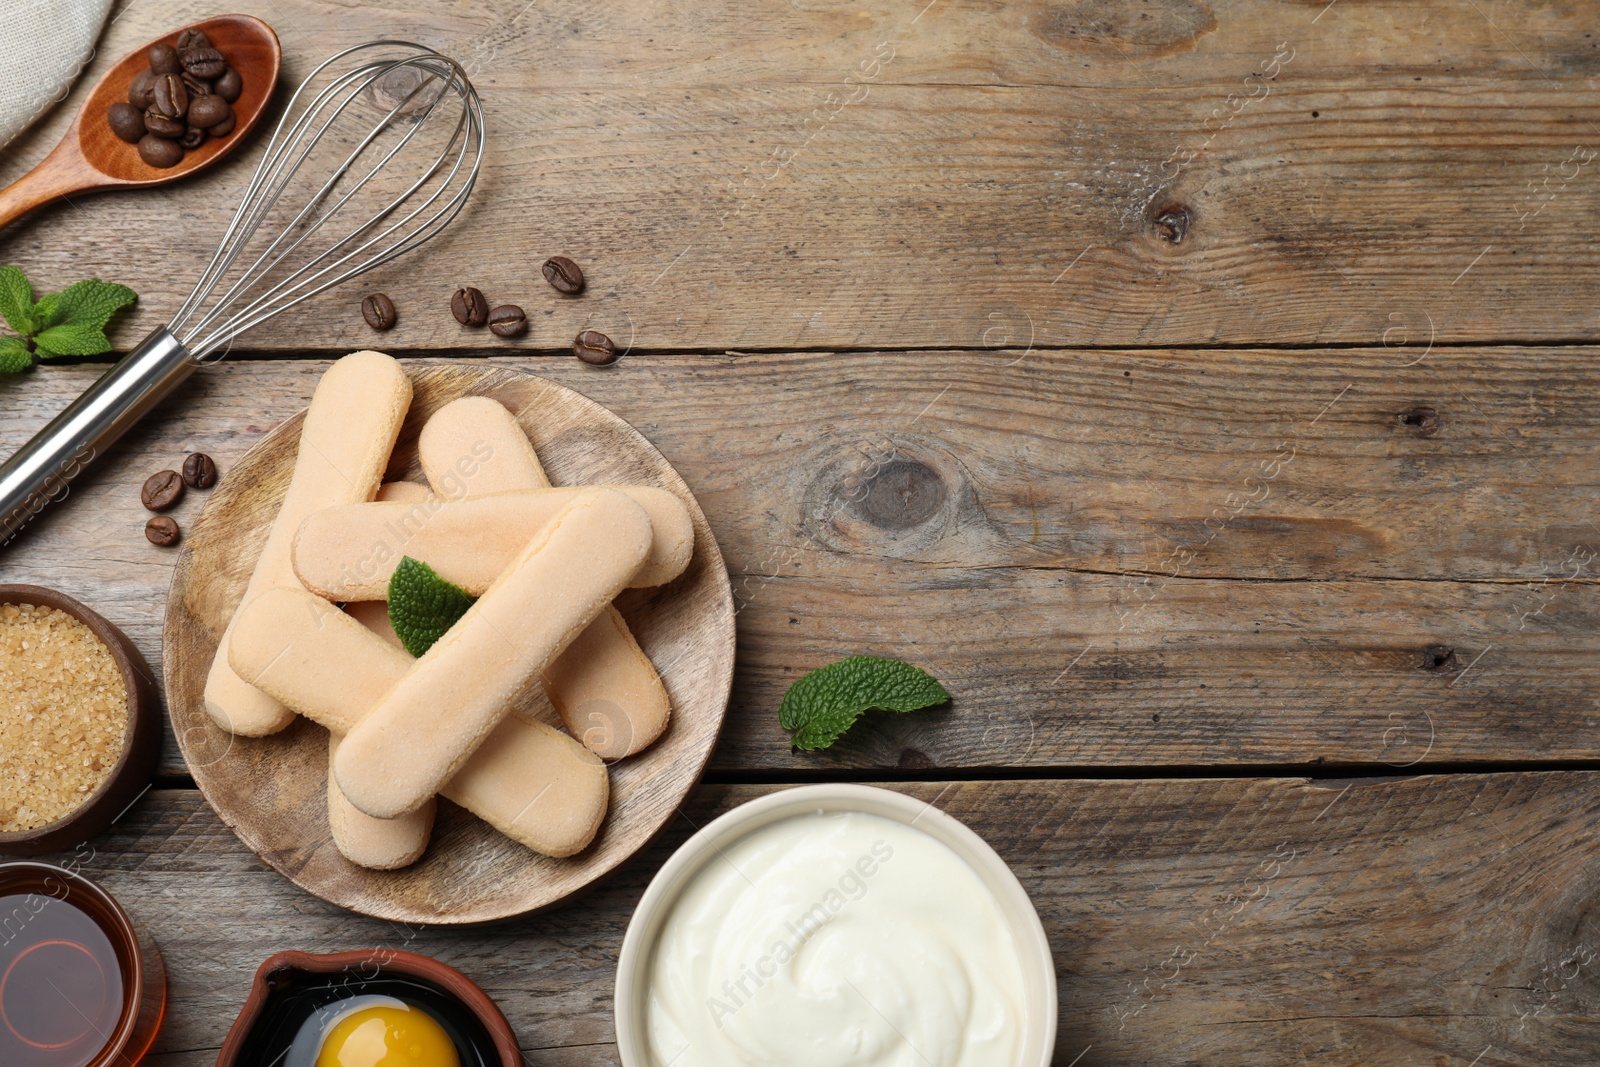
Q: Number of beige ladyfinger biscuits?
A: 6